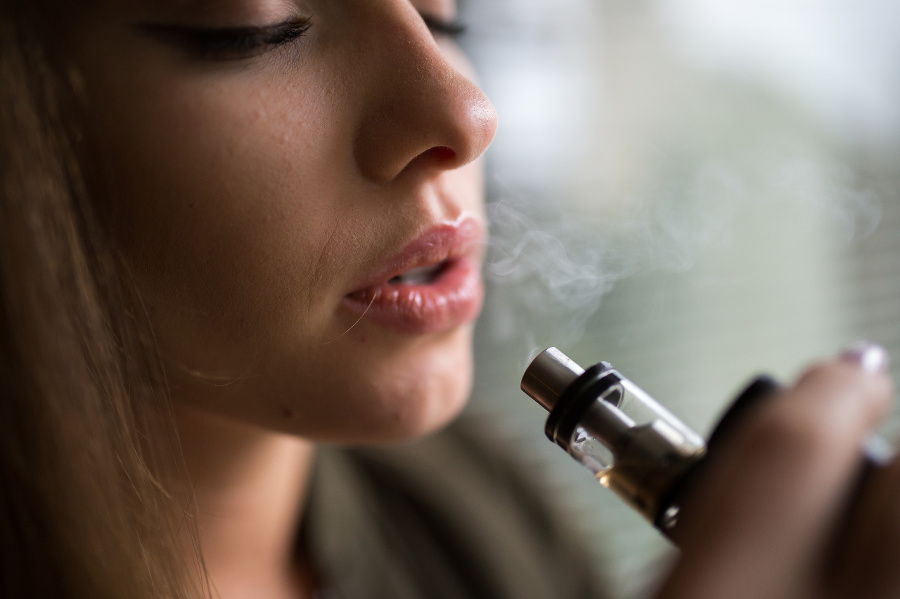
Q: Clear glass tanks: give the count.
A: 1